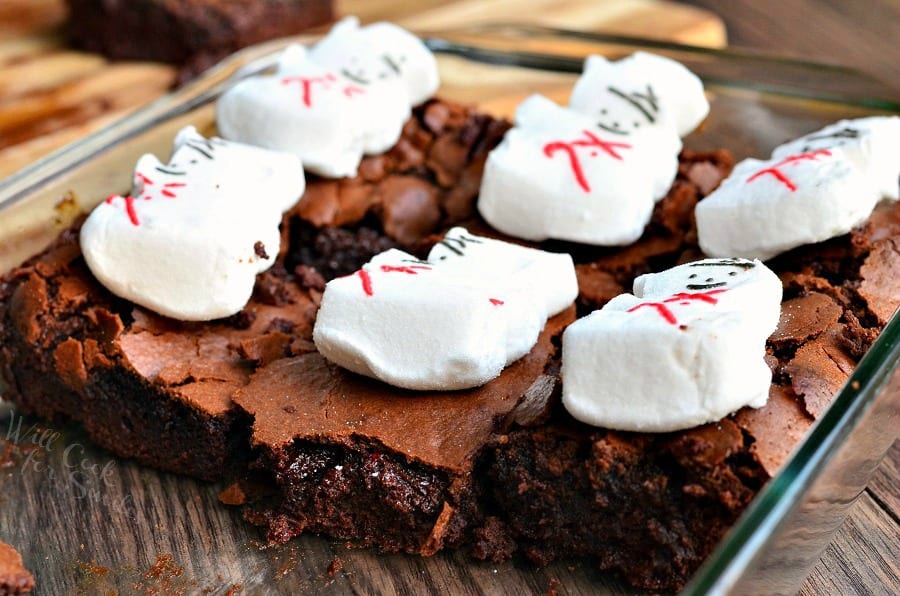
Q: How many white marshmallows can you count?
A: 6